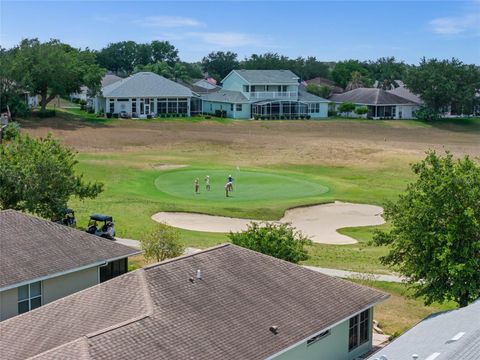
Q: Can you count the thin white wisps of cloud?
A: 3